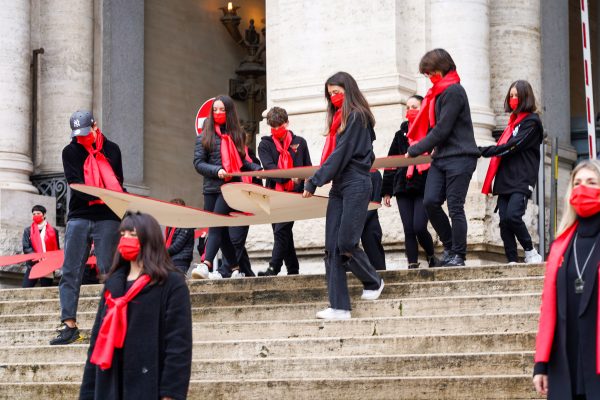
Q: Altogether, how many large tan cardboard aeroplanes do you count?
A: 2